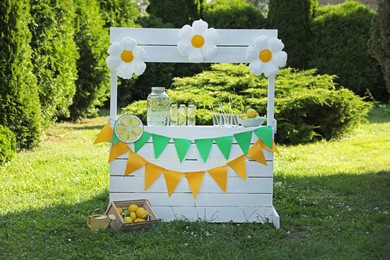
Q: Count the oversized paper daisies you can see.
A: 3